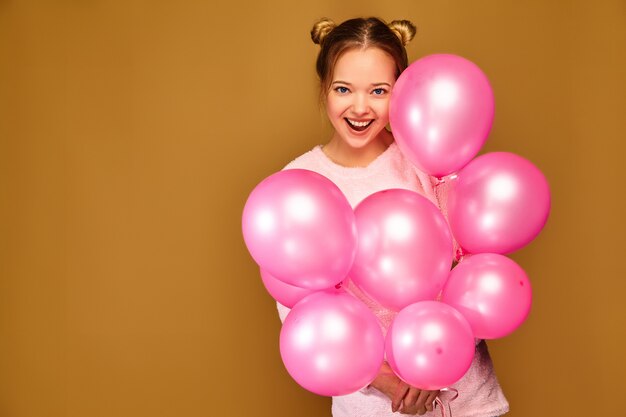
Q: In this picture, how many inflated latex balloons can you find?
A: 8